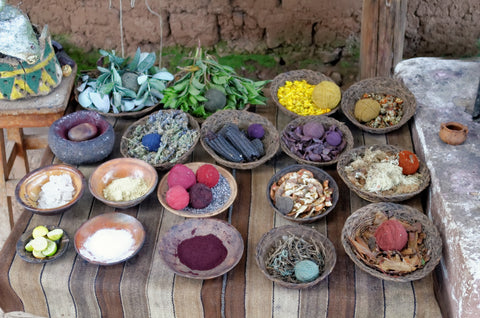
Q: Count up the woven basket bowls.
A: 10